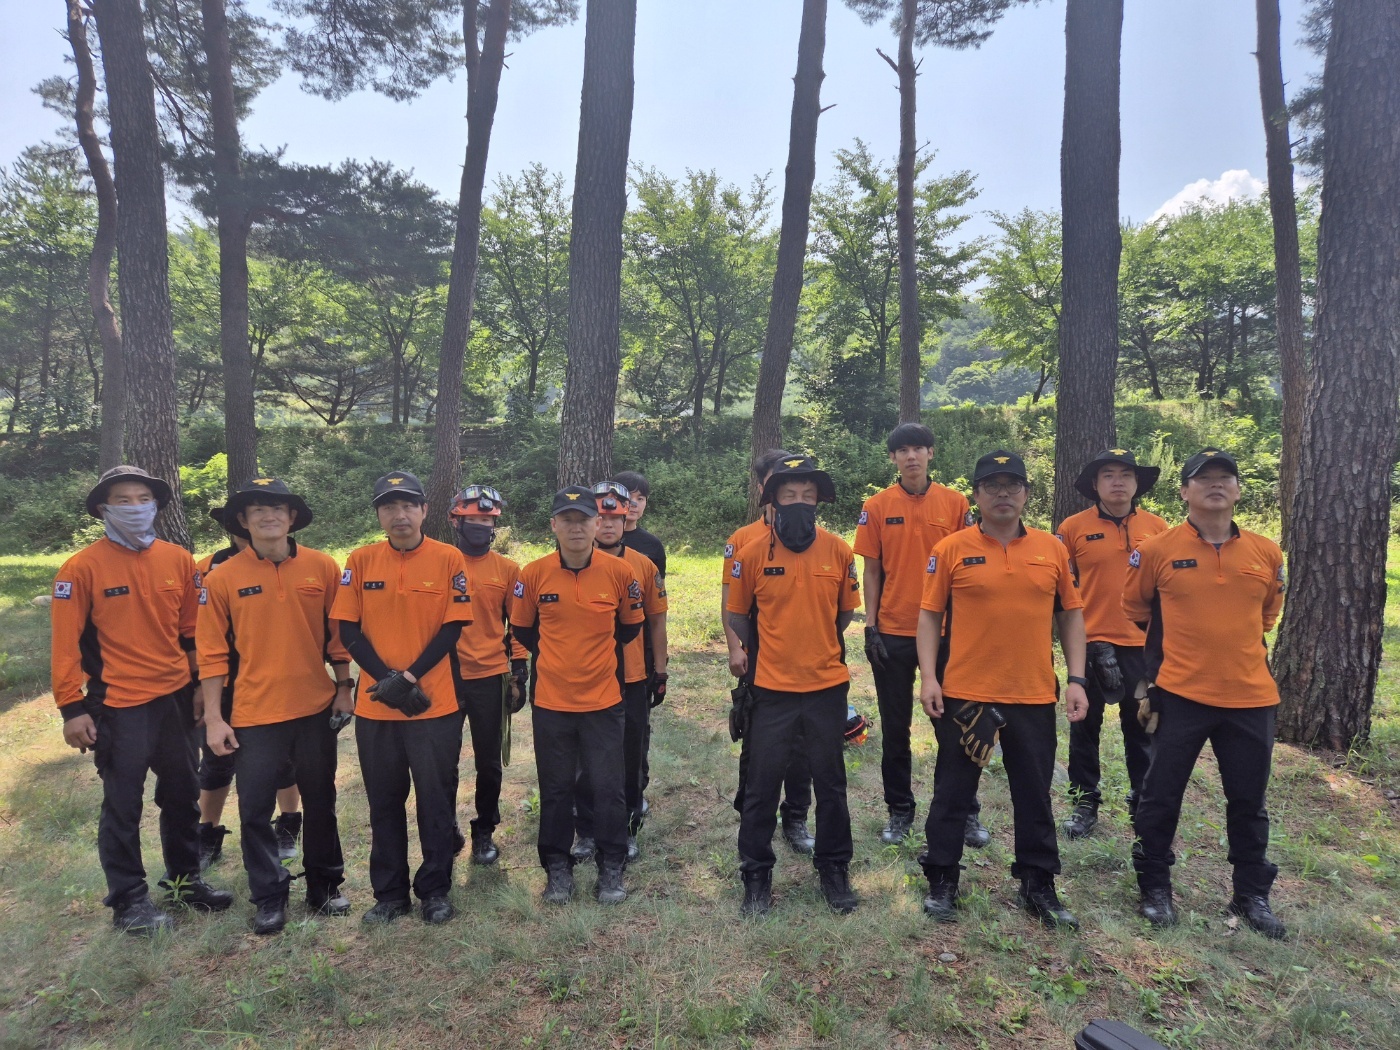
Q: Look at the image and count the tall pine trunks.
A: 10